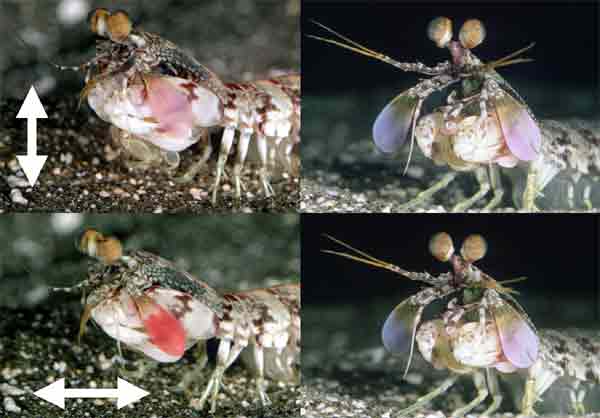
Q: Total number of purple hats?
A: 0